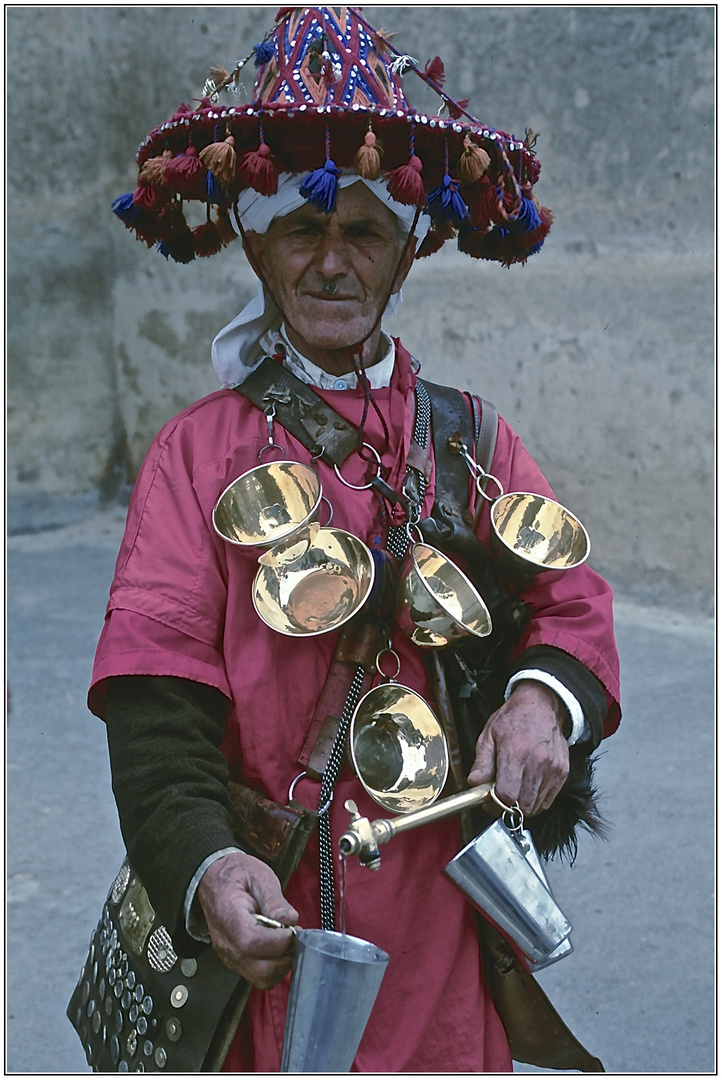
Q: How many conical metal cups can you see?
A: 3